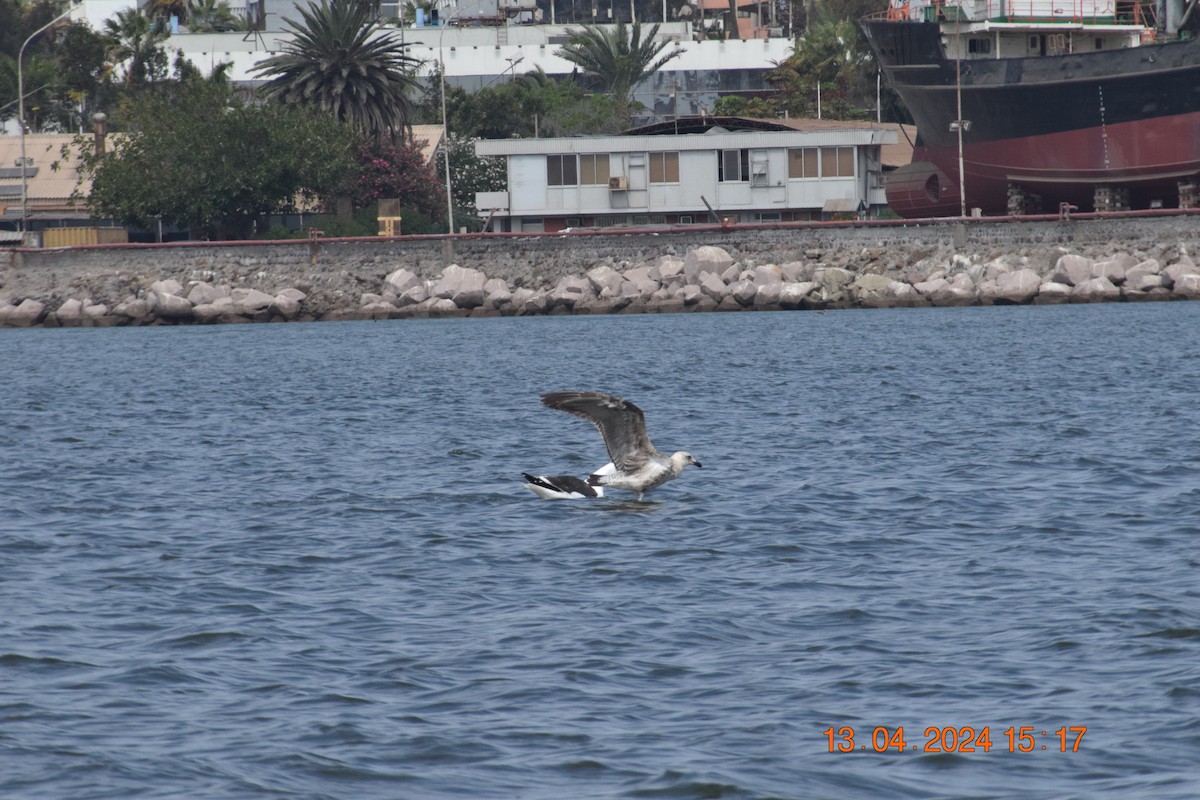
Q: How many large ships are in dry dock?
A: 1